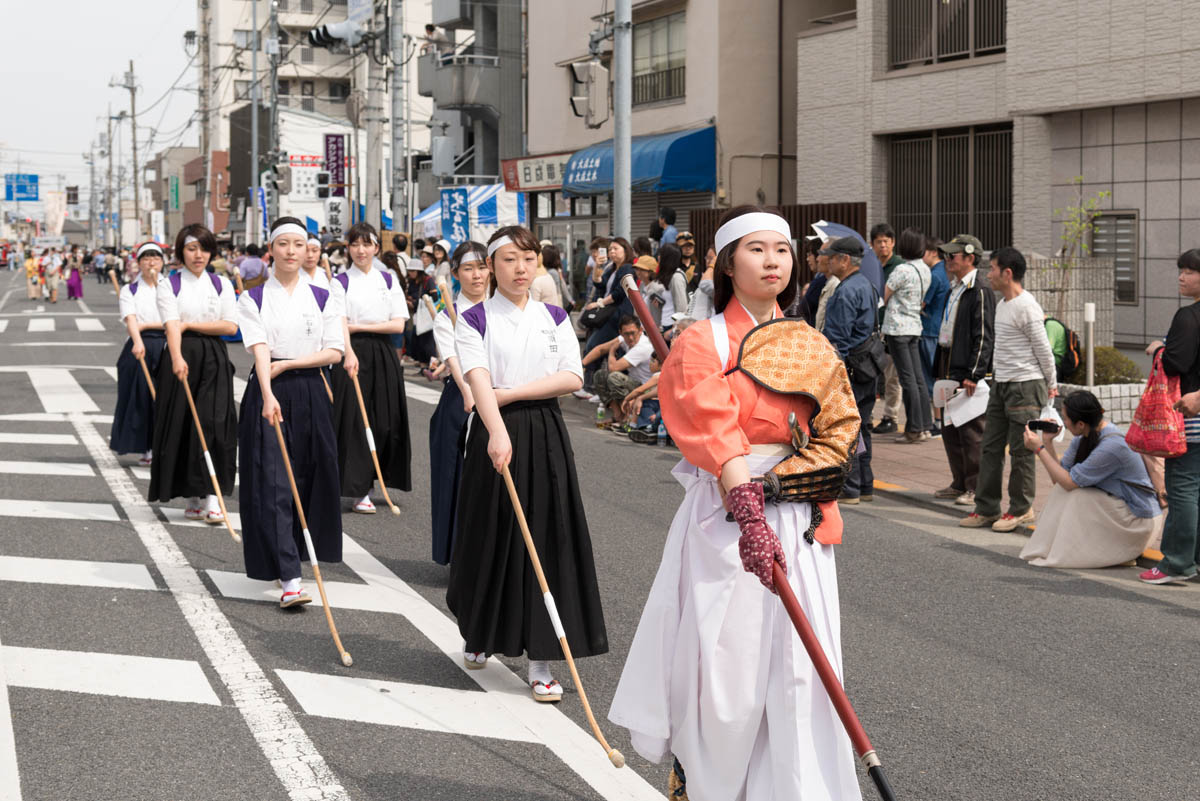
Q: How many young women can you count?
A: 8